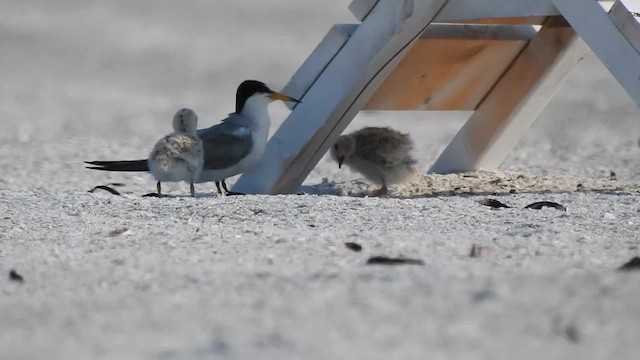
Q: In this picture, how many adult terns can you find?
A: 1